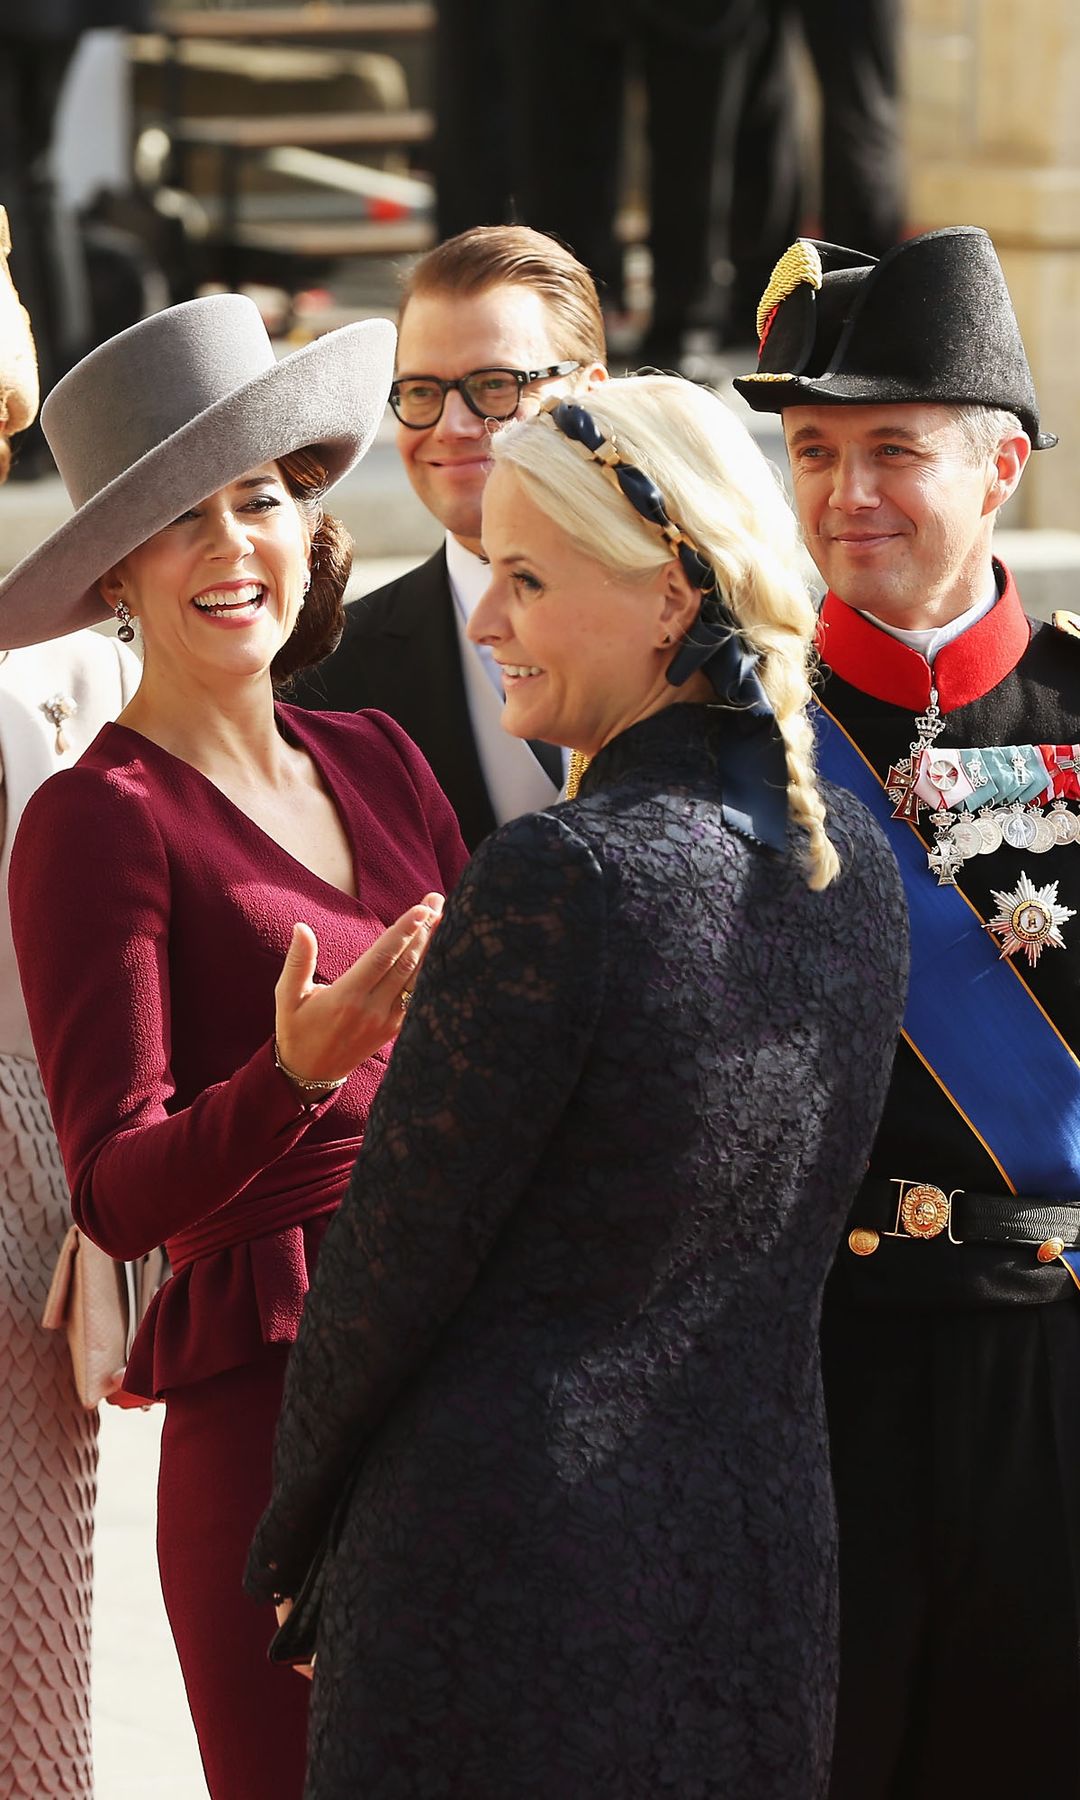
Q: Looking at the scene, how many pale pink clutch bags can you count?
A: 1